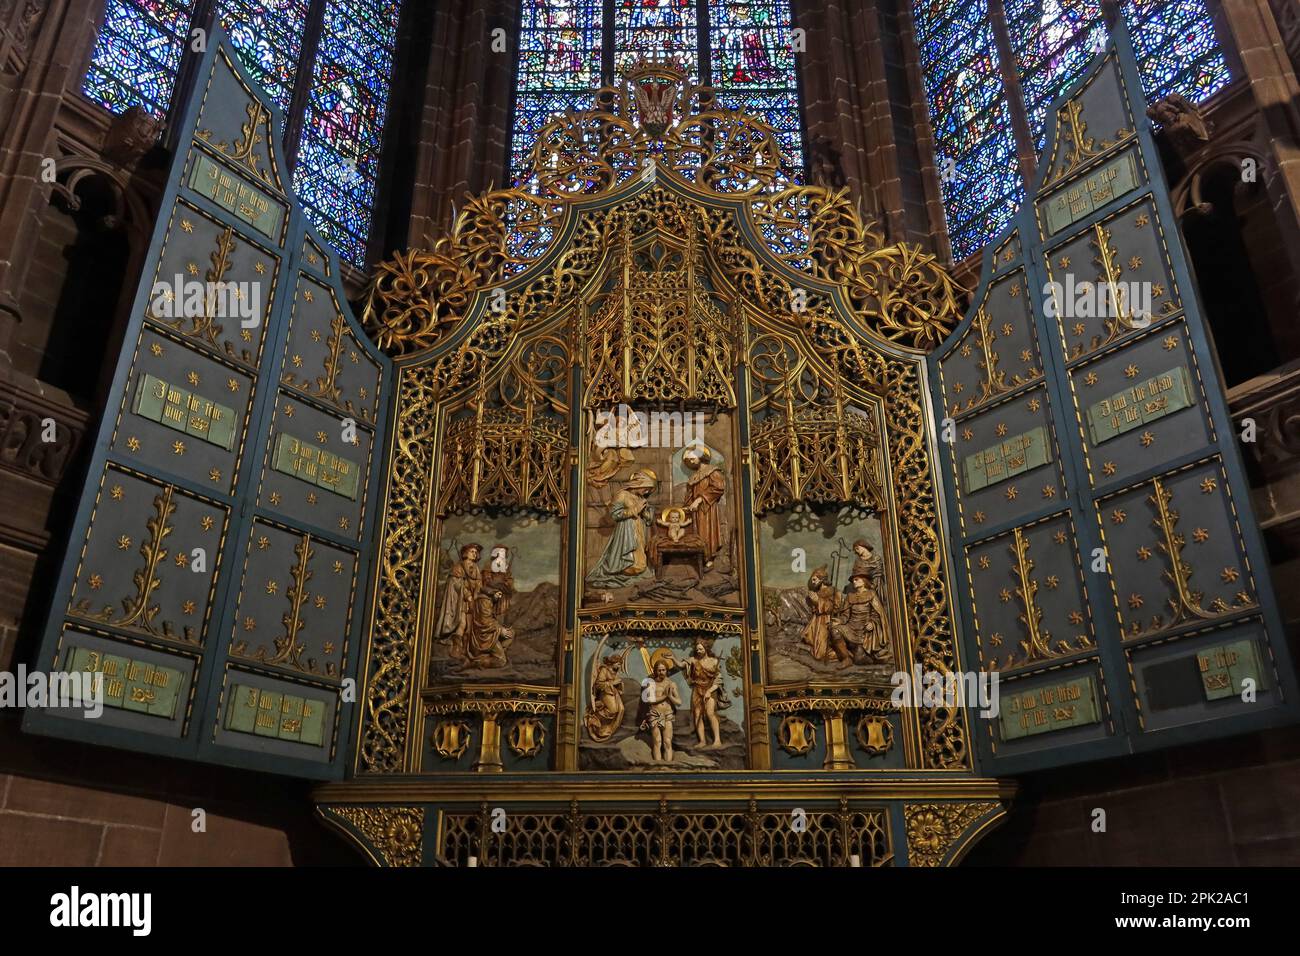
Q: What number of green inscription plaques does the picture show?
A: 10